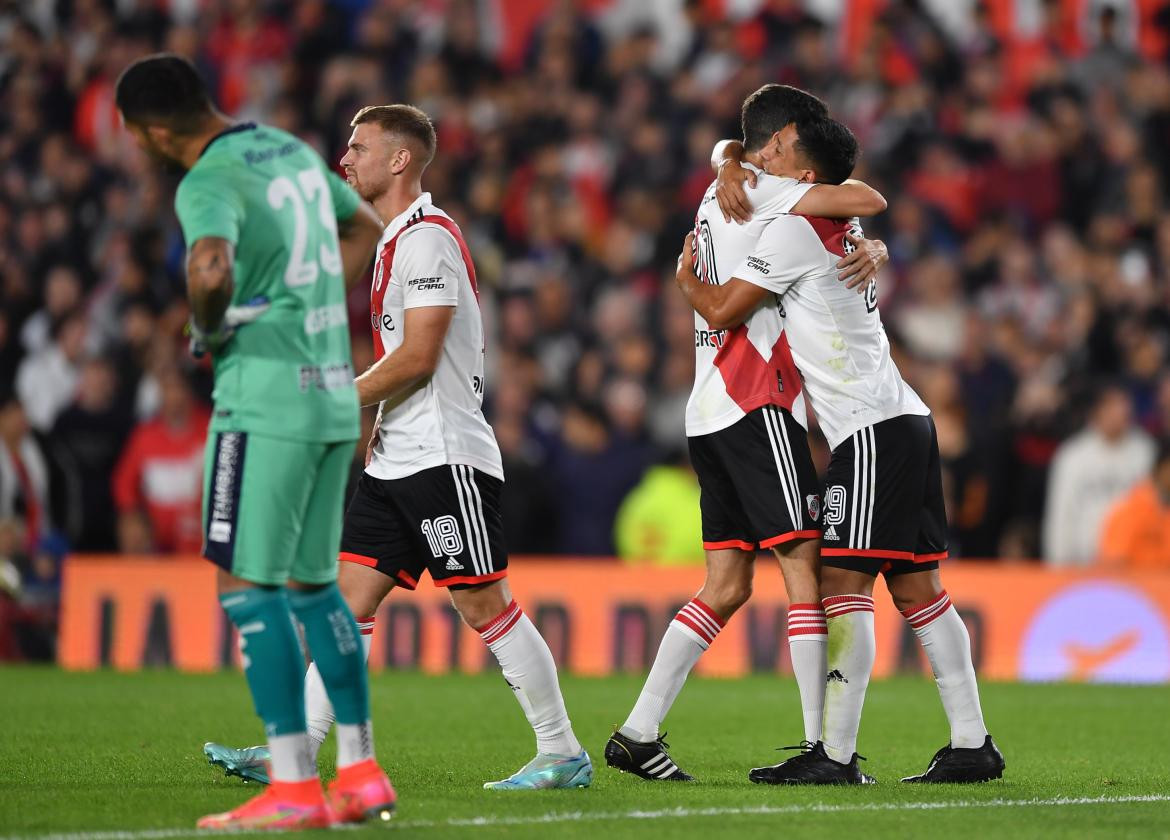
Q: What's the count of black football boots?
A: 4